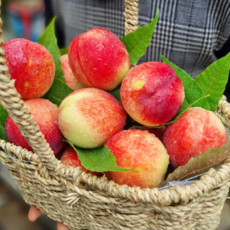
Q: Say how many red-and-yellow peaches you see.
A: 9